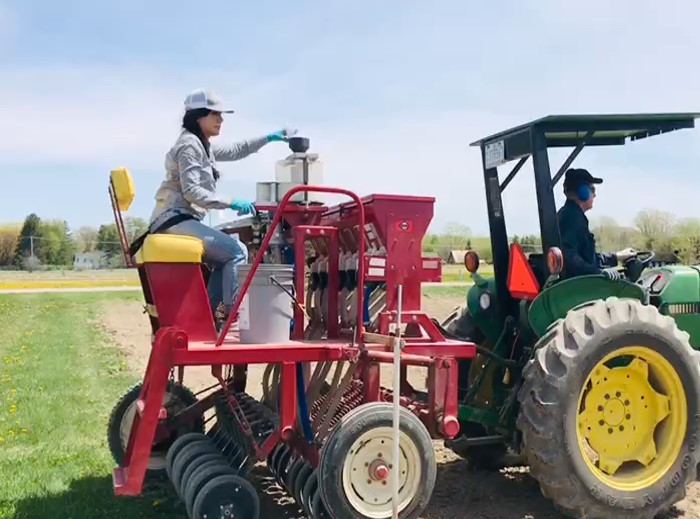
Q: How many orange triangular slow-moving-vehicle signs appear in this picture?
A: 1